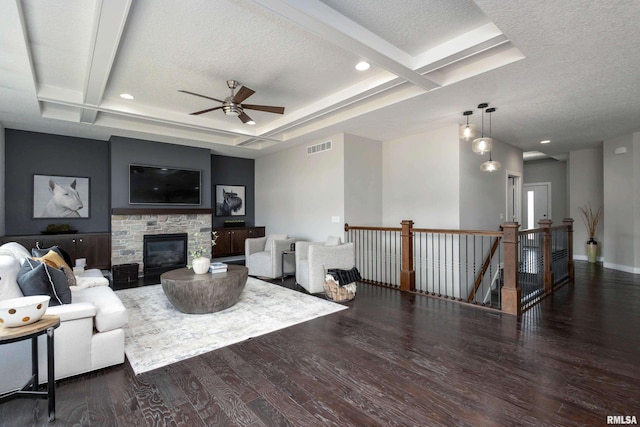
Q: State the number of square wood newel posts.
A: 4